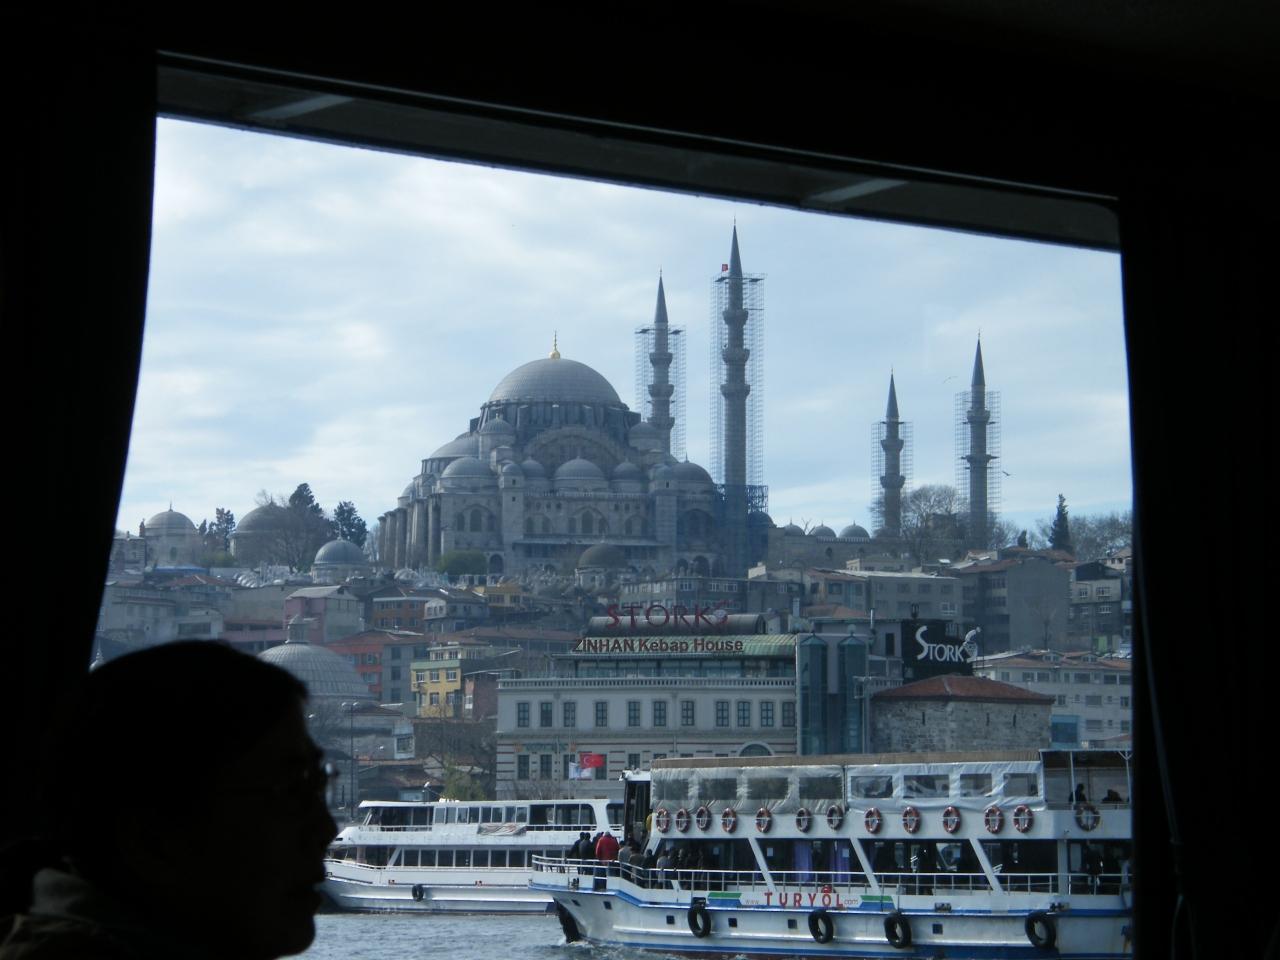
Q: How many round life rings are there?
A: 13